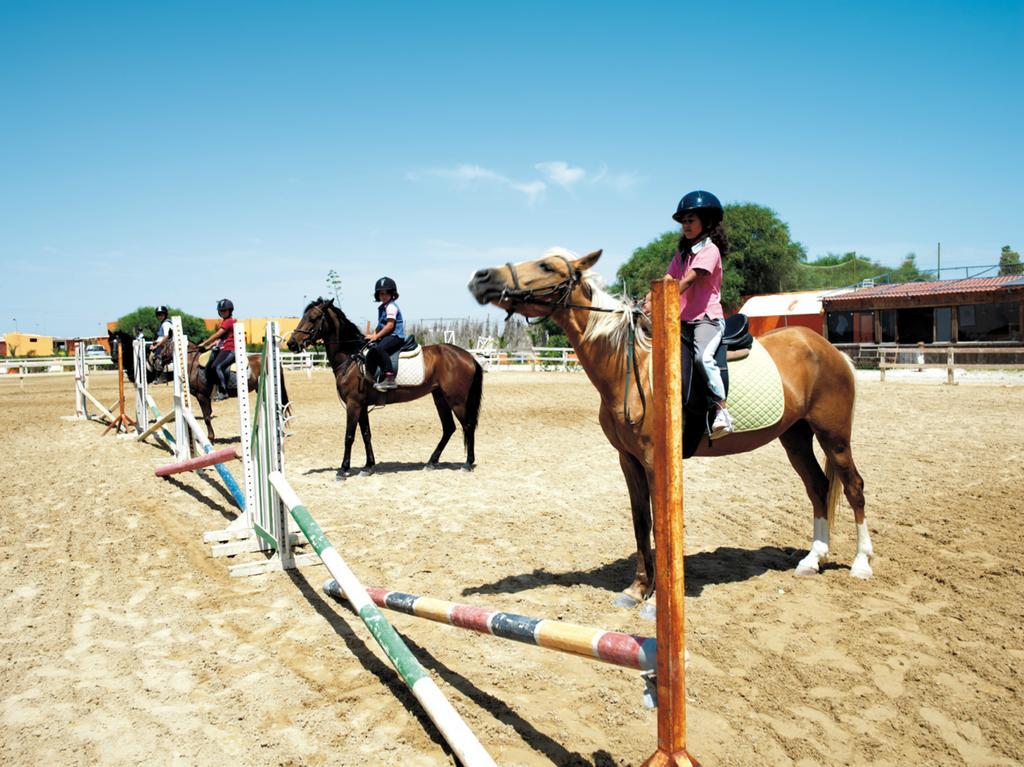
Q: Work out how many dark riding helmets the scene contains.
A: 4